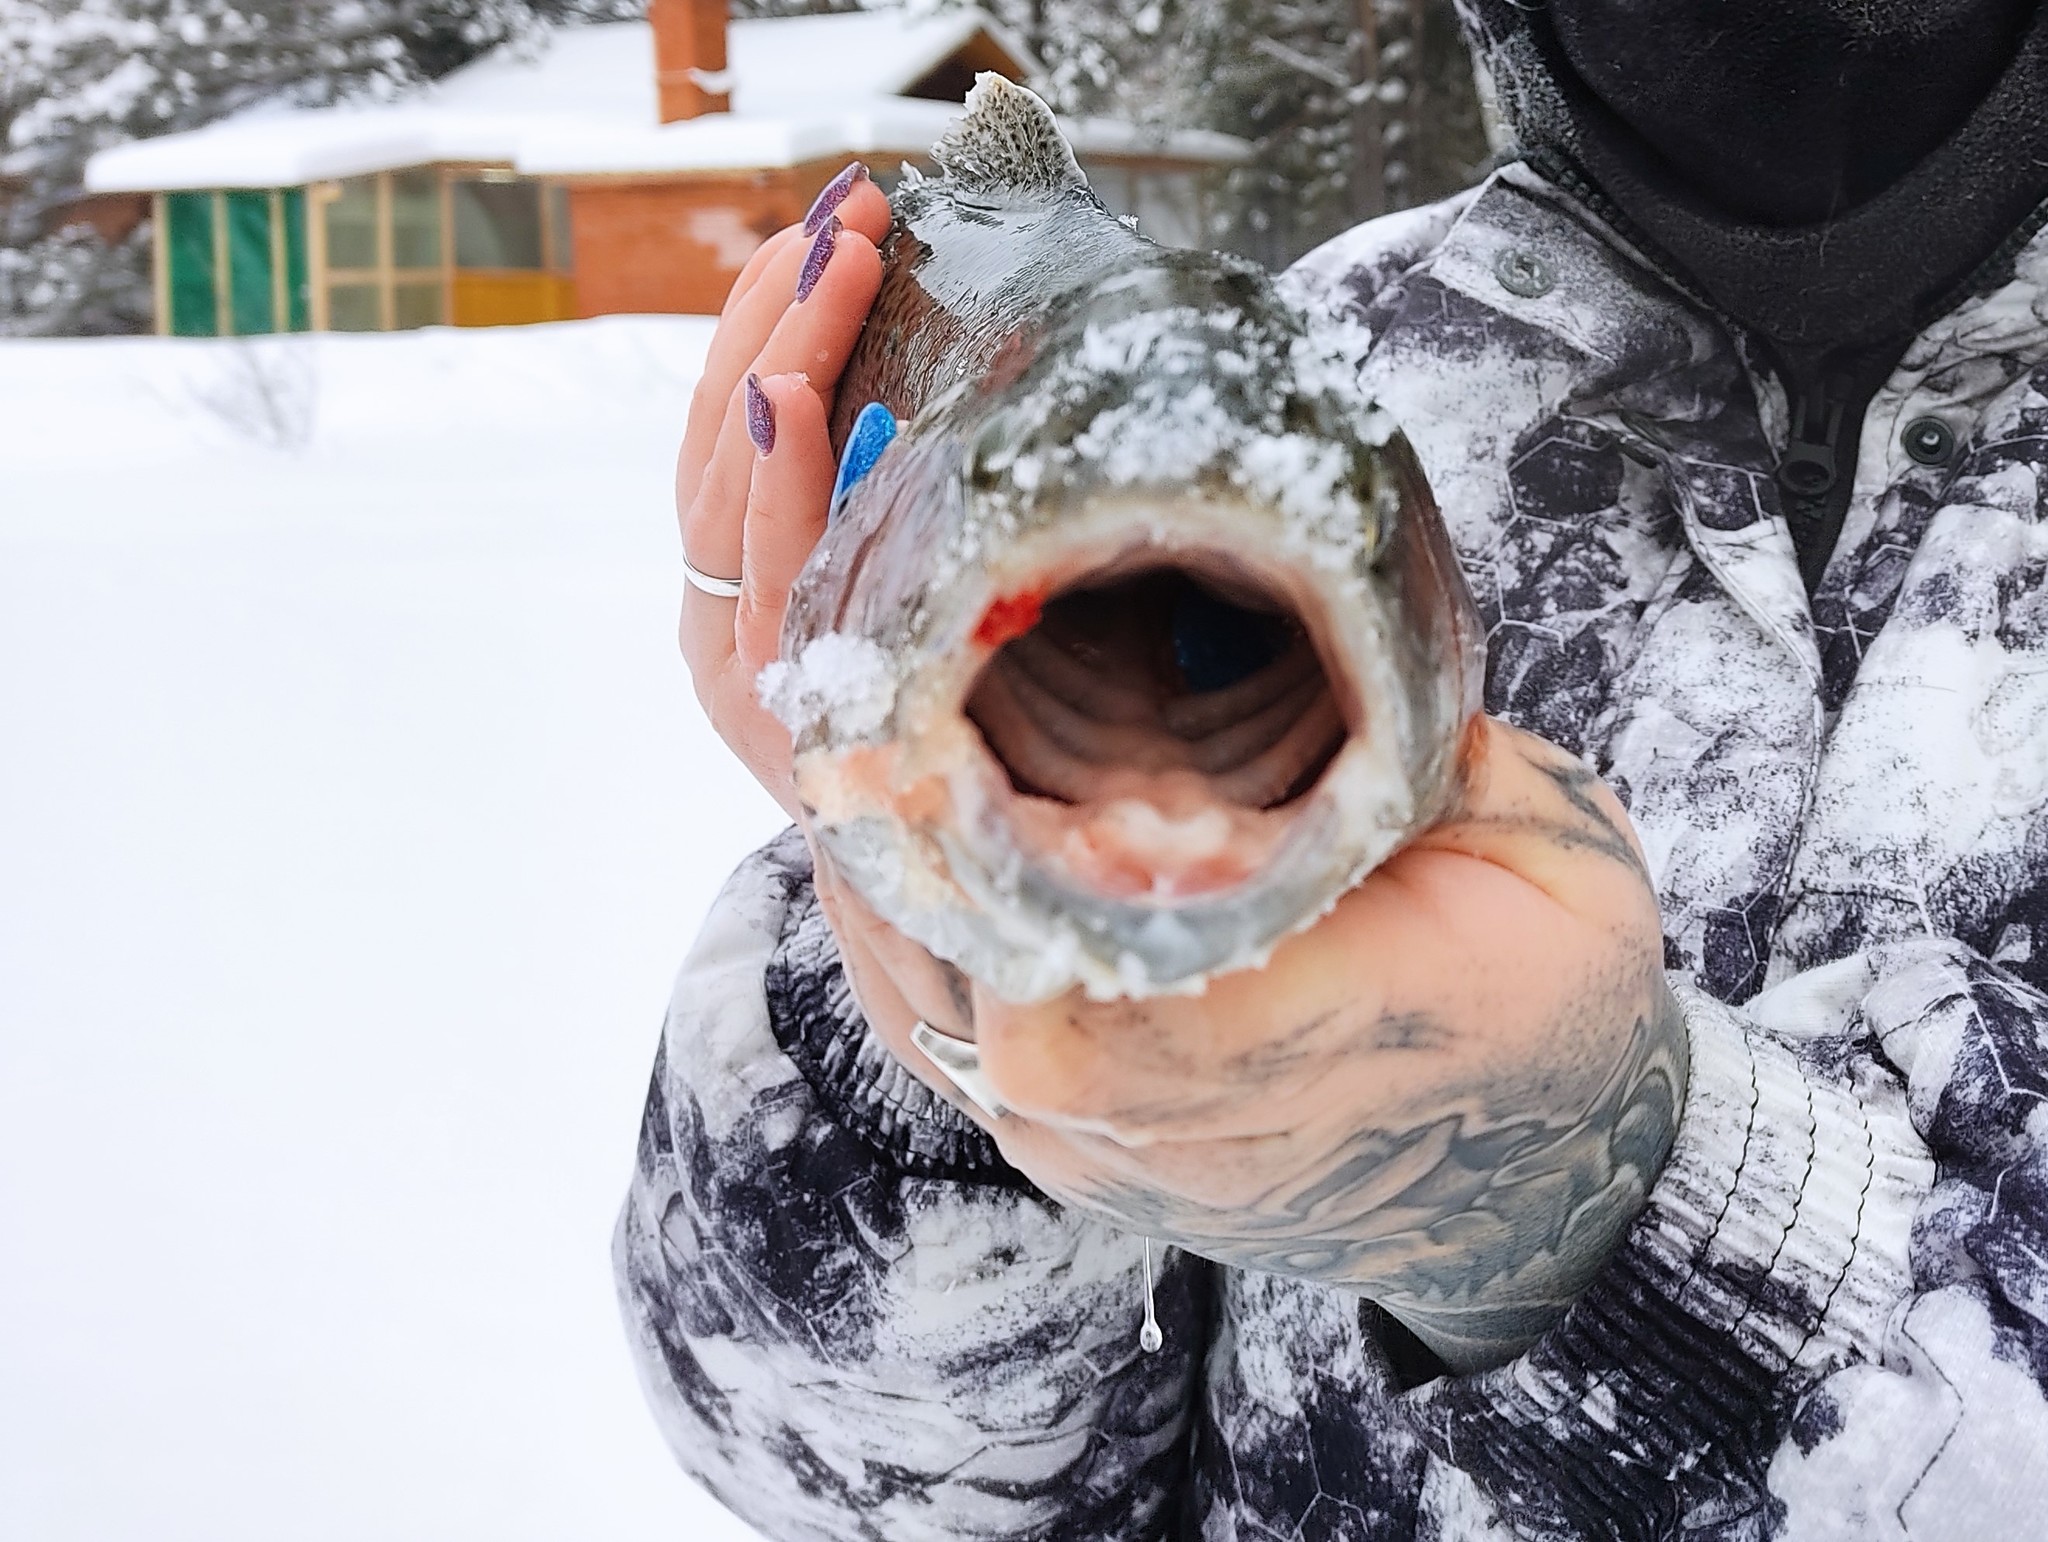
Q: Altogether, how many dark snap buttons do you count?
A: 2